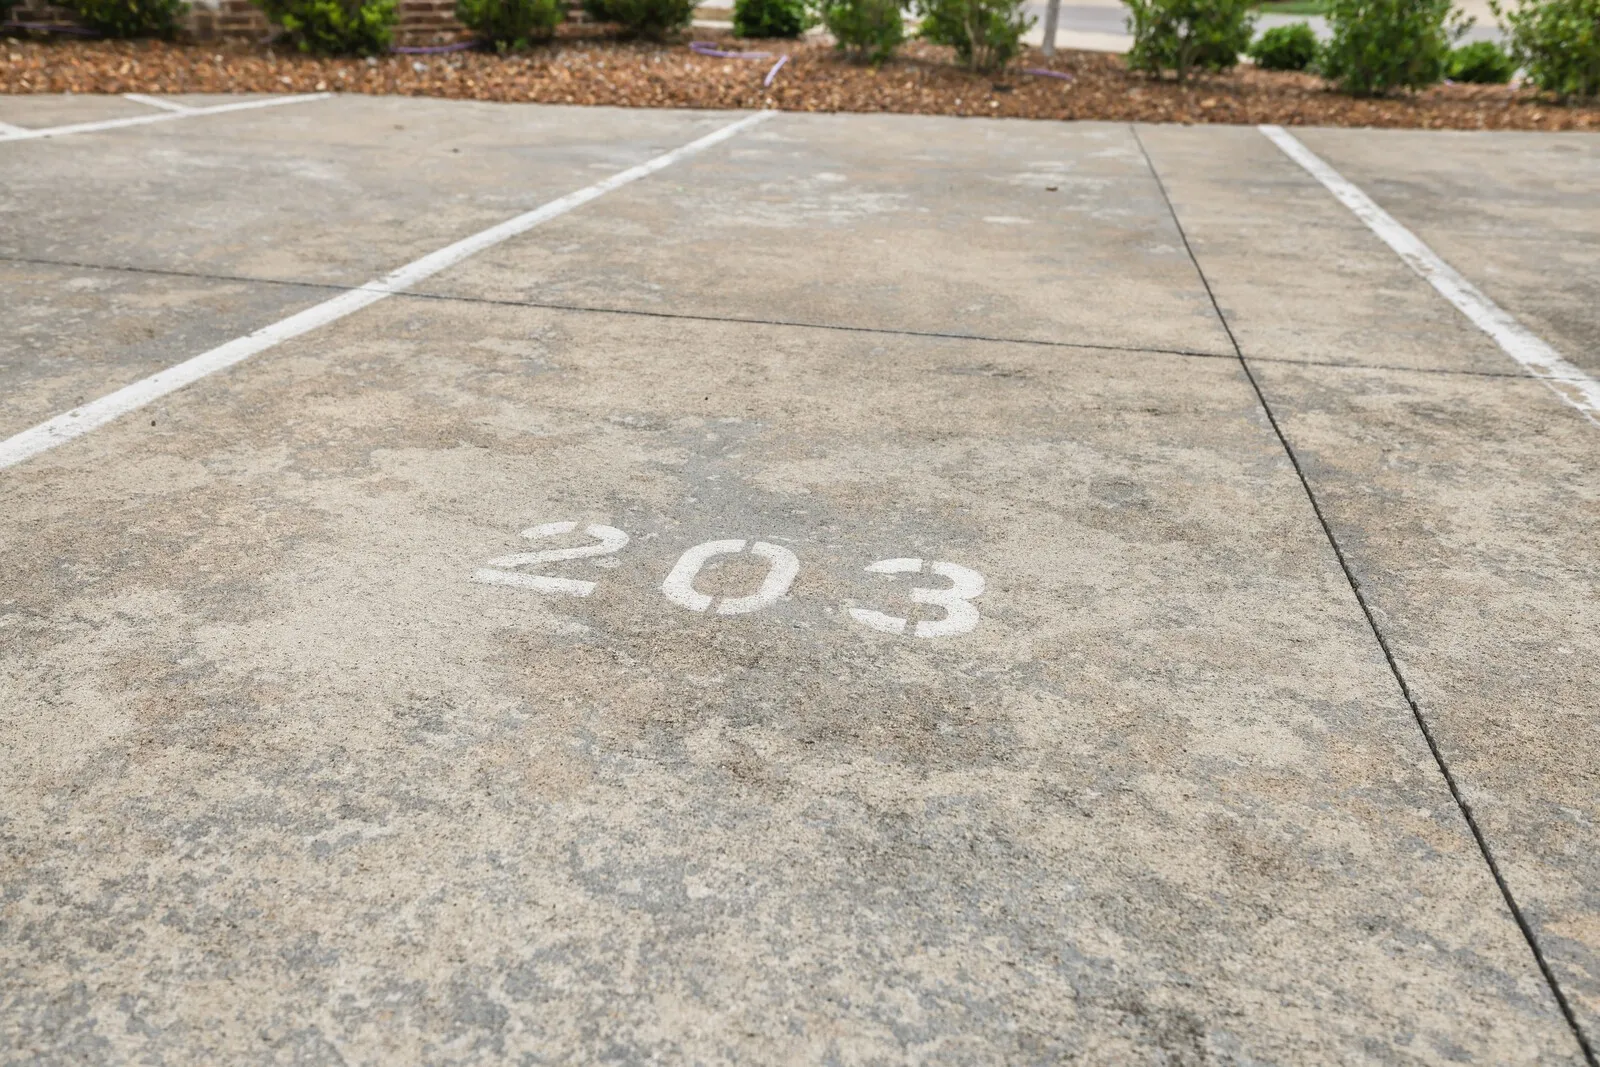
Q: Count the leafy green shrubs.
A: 12